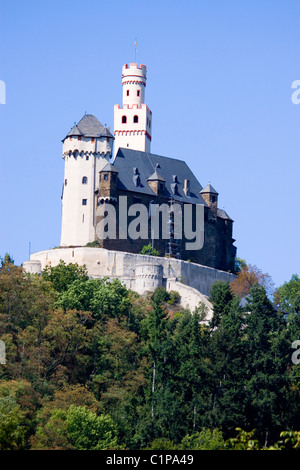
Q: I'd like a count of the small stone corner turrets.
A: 3